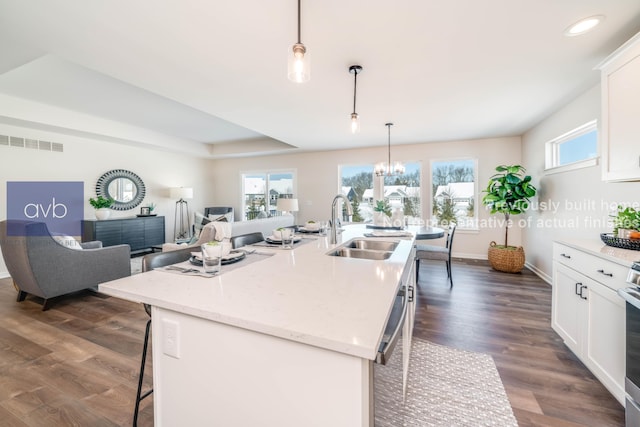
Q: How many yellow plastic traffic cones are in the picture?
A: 0